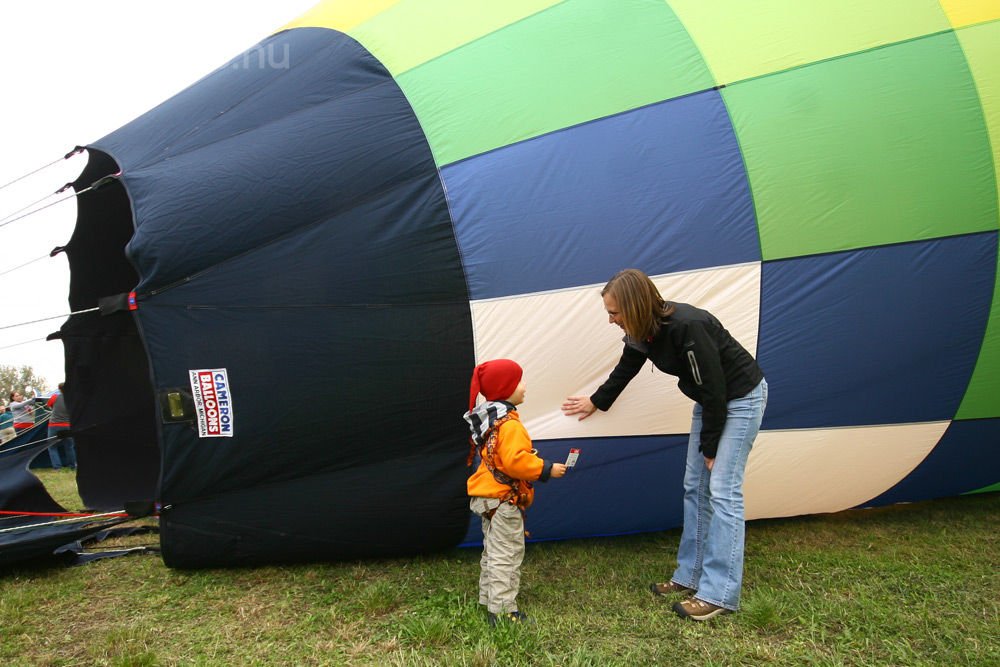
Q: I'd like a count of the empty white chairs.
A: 0